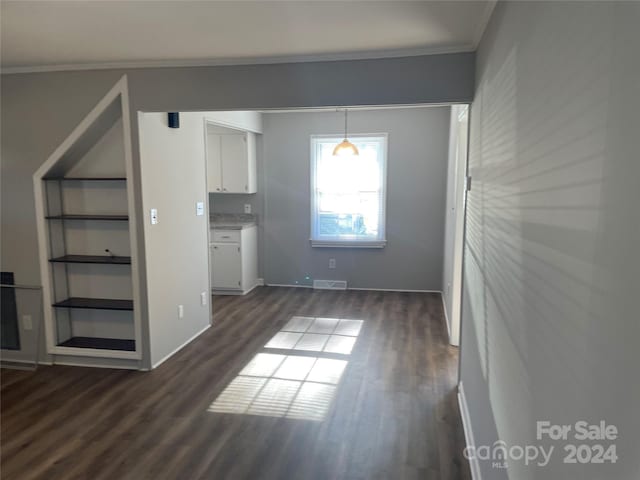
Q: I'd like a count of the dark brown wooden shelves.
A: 5